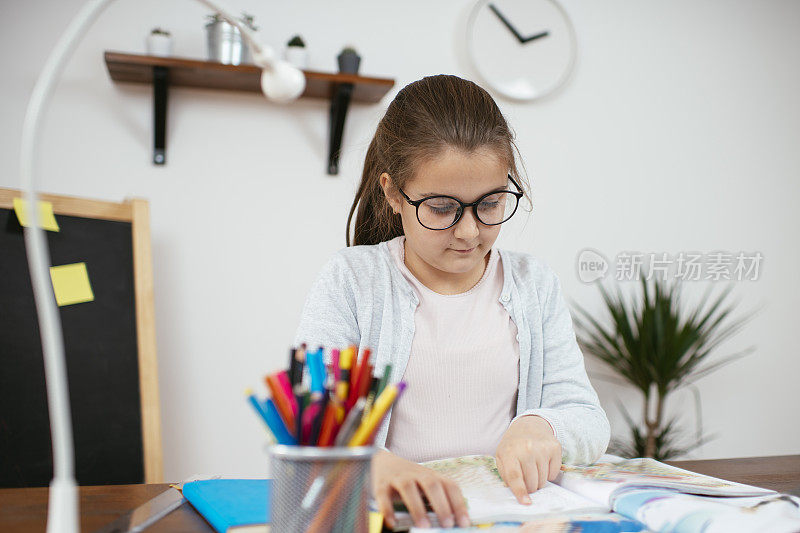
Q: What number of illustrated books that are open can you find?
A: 2